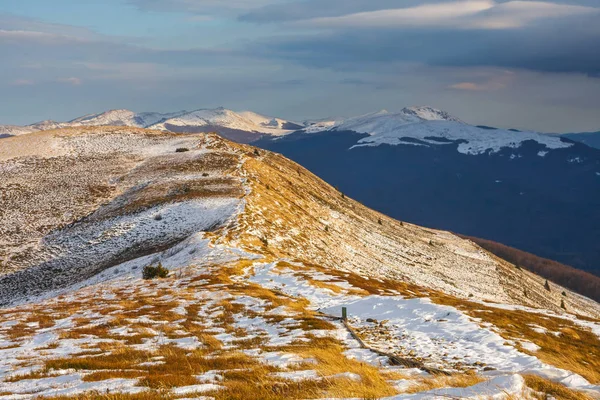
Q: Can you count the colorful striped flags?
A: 0